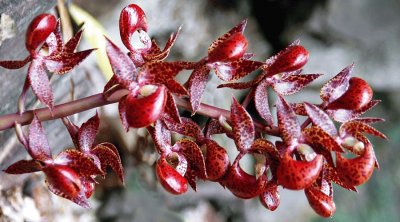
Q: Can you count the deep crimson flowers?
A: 15